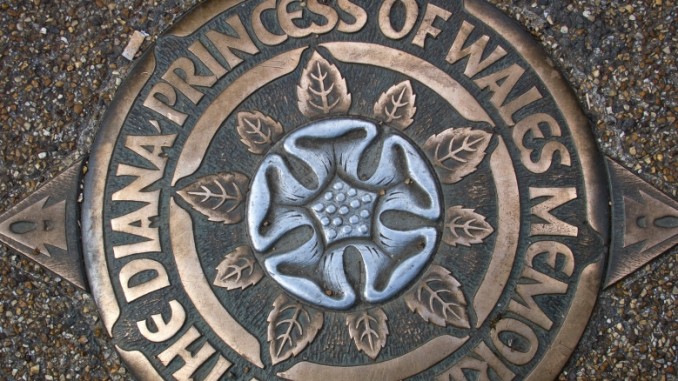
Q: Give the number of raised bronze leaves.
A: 10